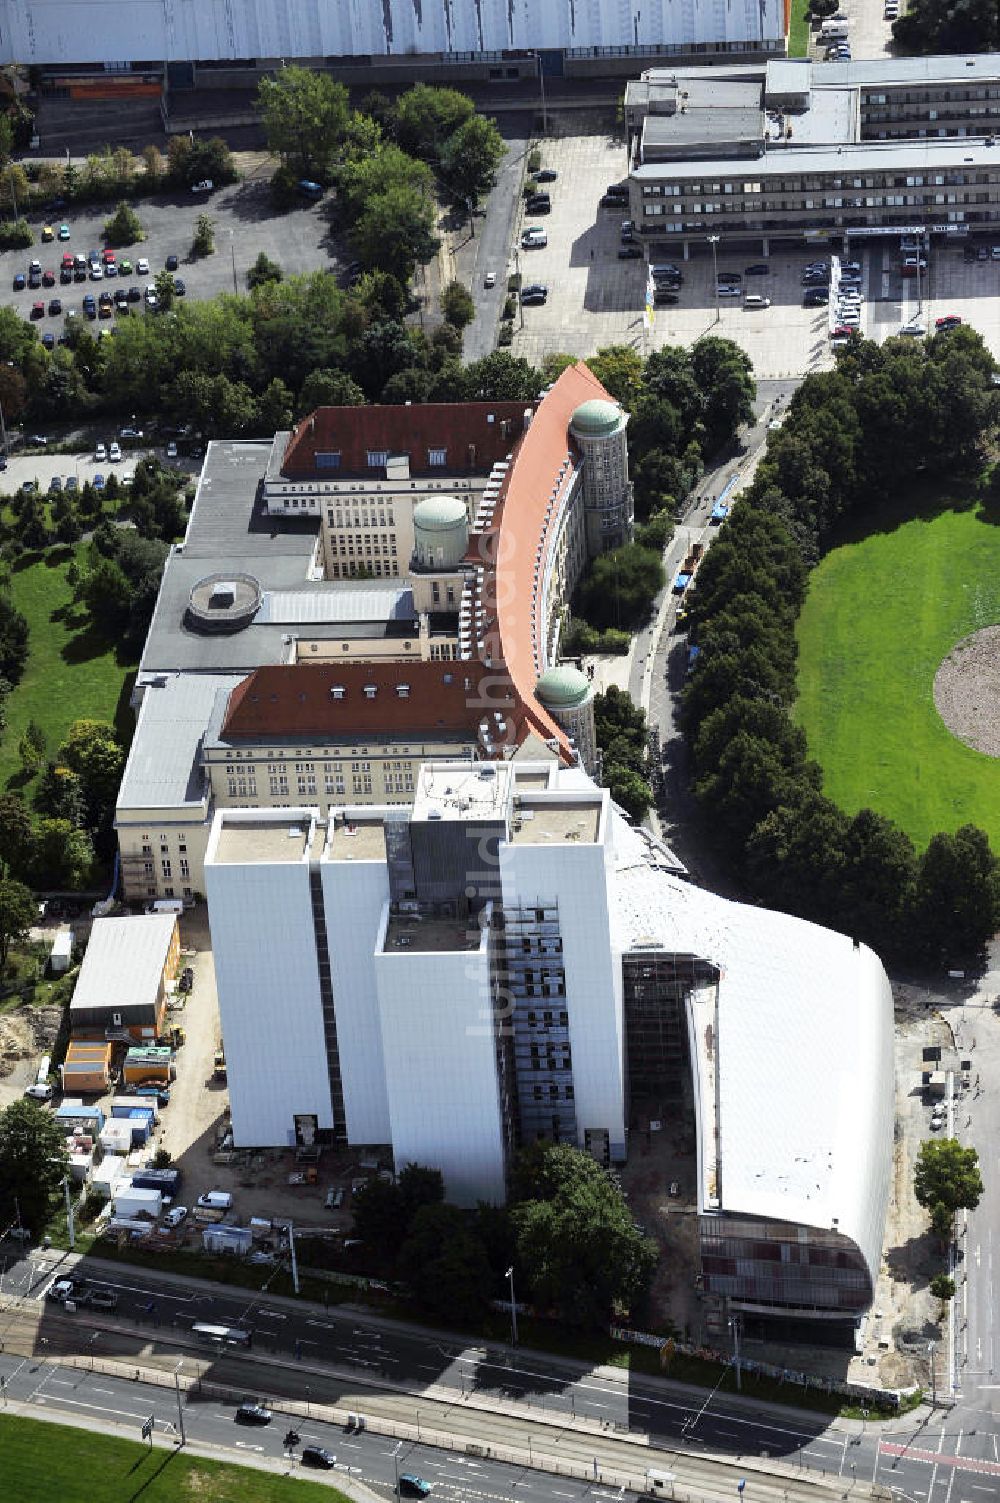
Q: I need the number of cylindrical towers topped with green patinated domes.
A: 3